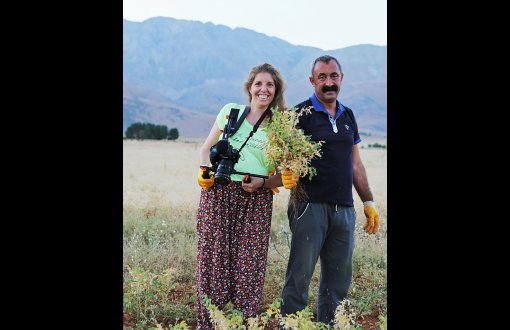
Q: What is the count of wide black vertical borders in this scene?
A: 2